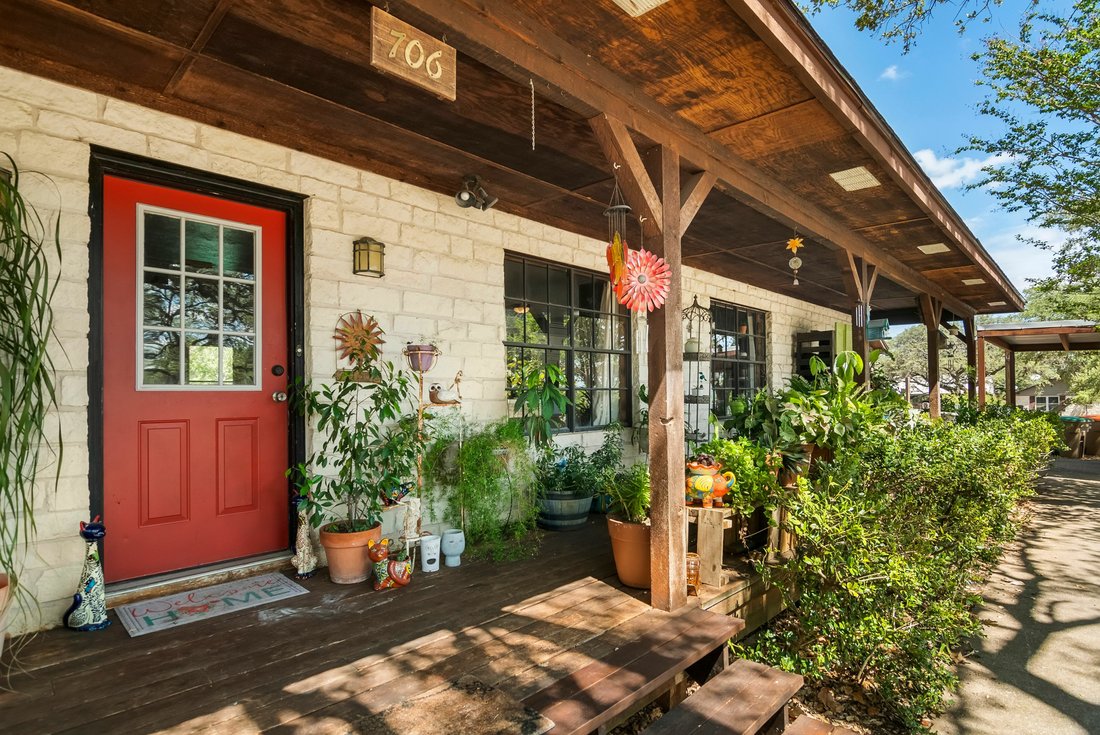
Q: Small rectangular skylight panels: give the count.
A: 5